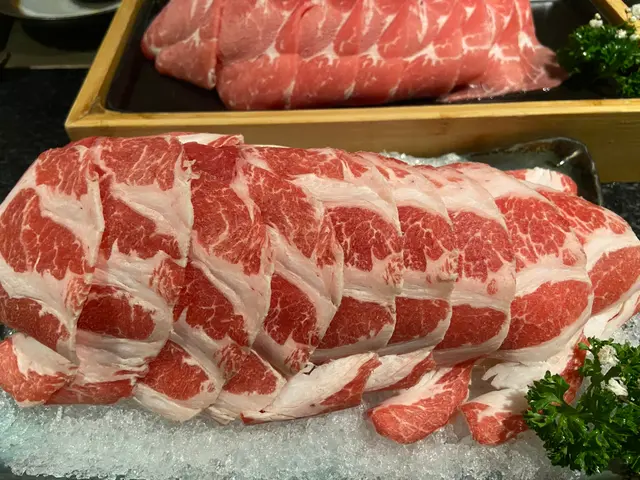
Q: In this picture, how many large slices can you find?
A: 9